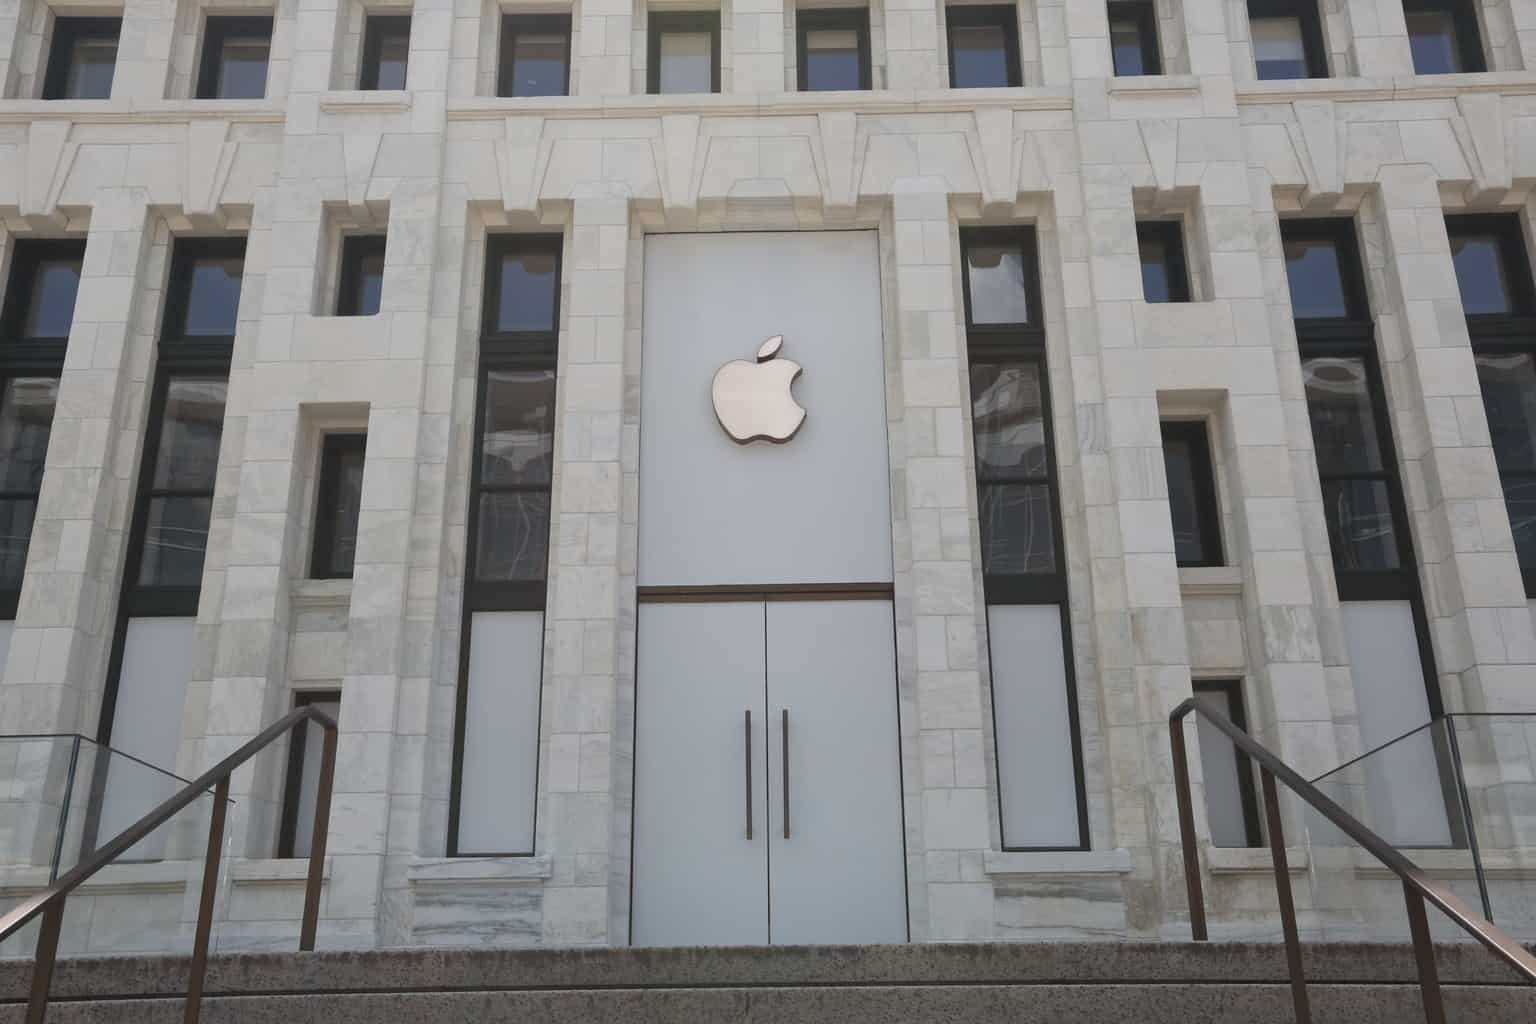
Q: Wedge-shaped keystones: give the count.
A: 10